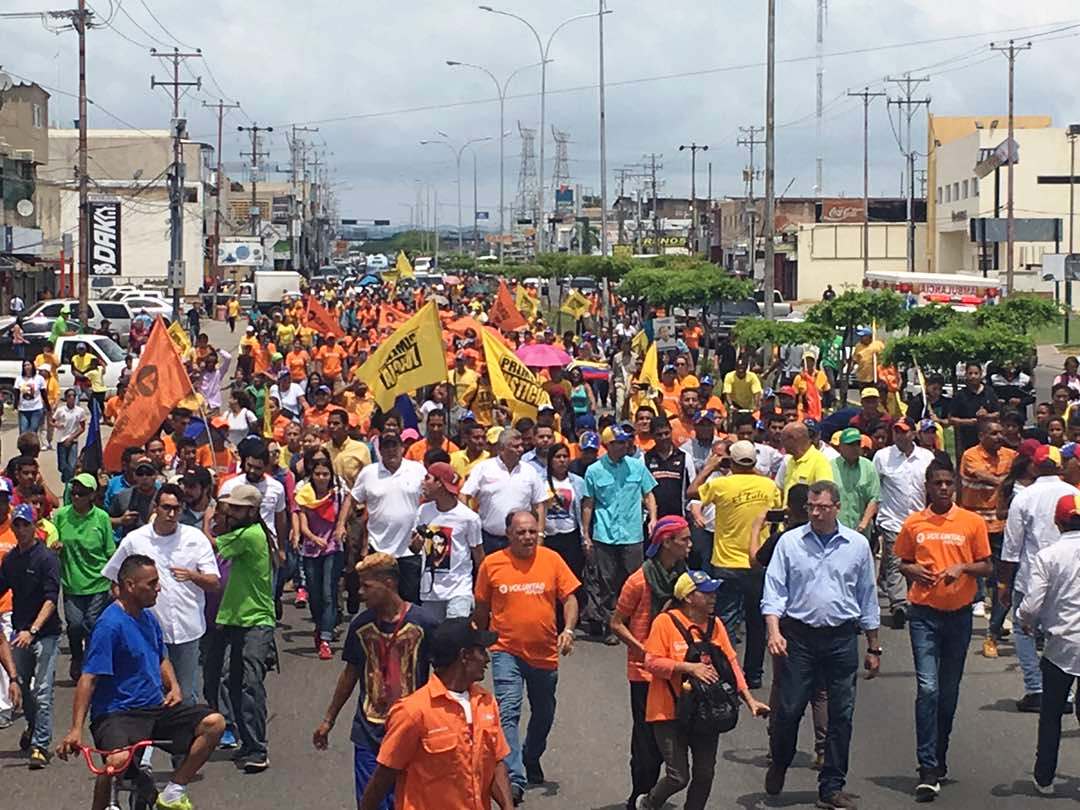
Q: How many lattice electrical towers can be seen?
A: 2